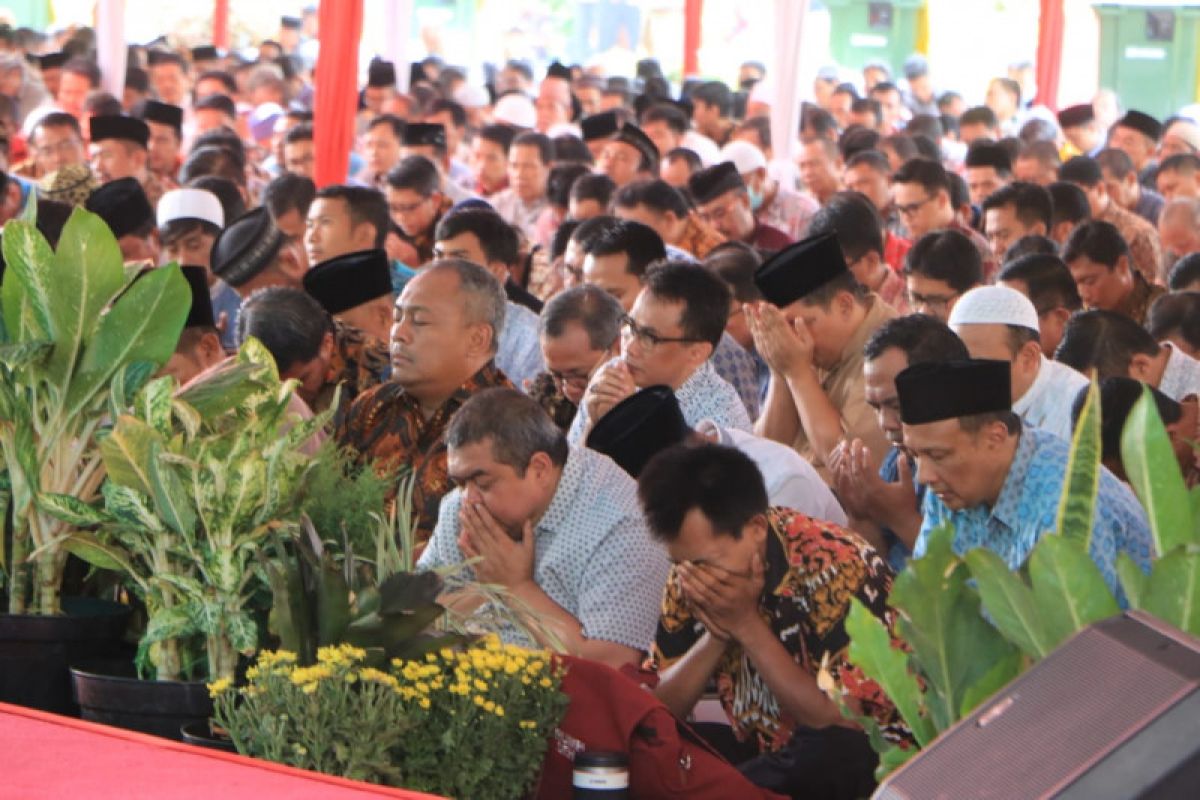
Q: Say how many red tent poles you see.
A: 4